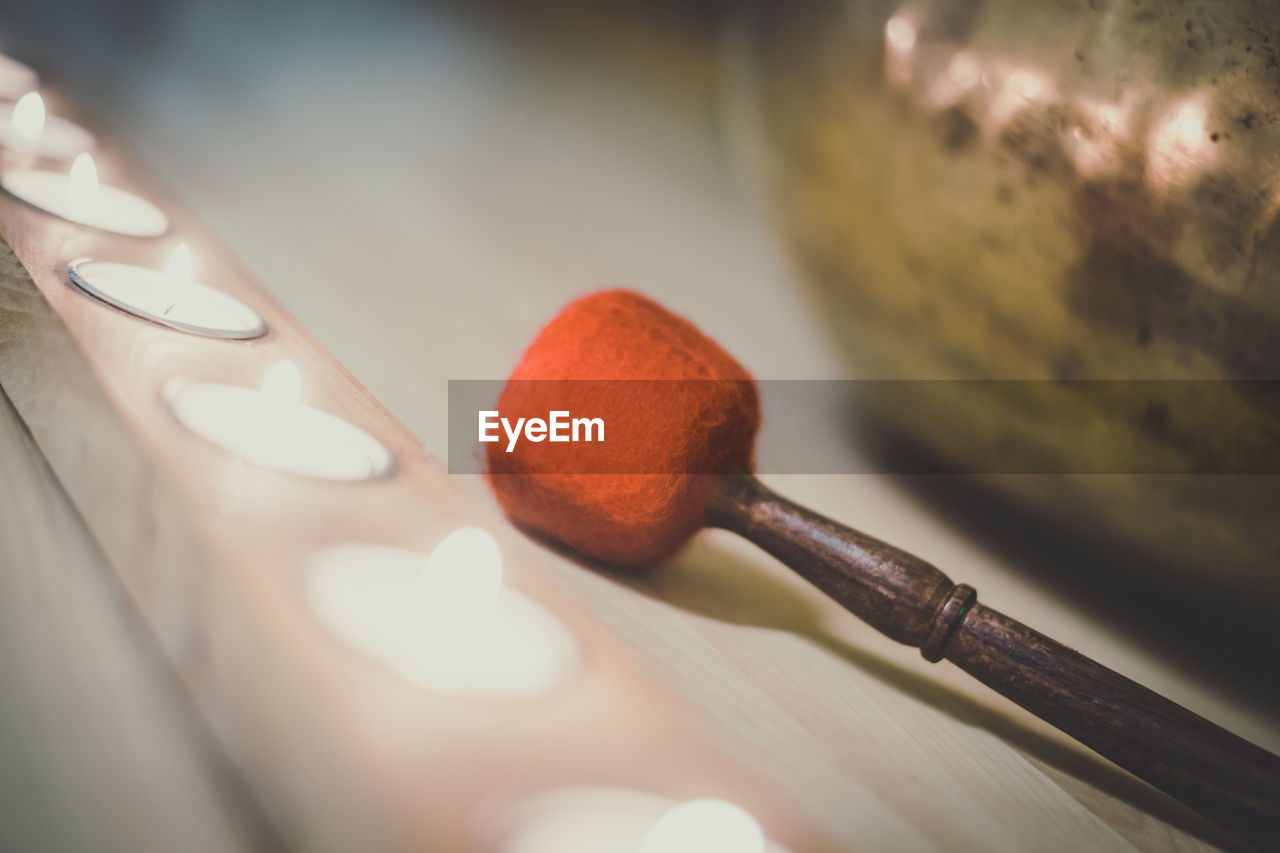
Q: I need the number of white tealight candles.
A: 7